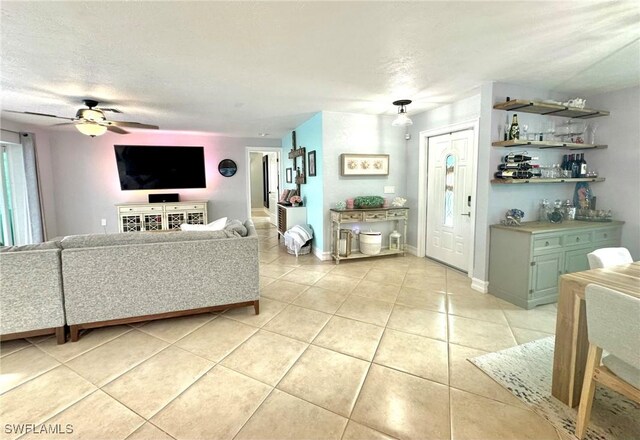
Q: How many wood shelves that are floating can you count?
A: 3